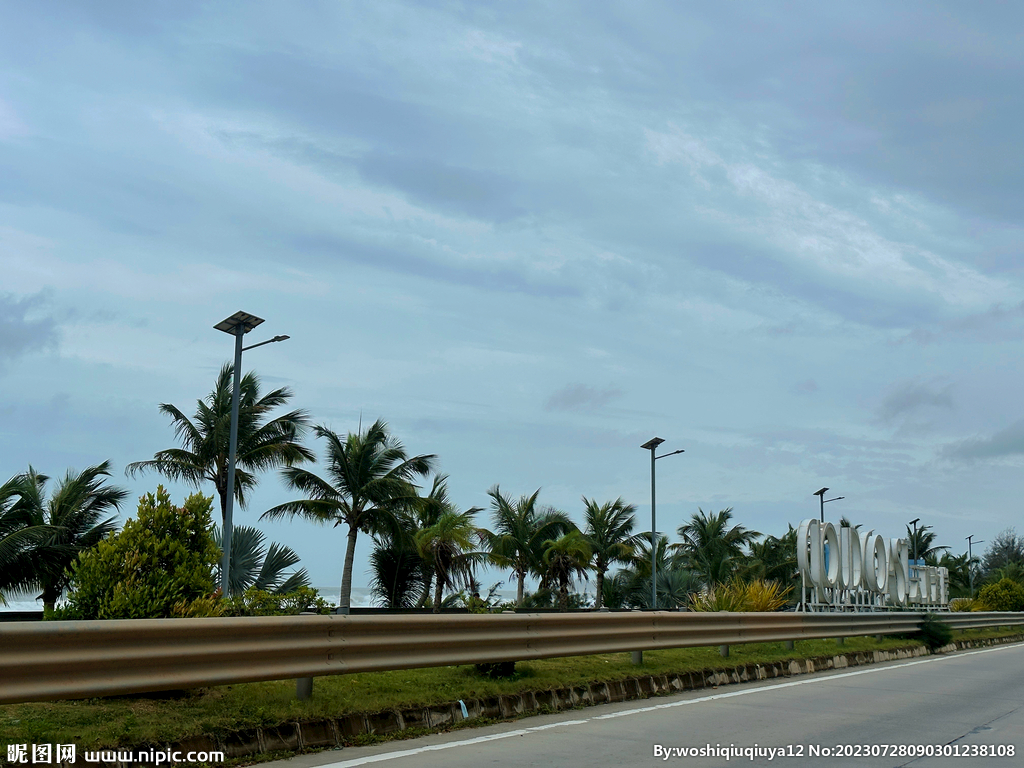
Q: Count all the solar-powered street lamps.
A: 5